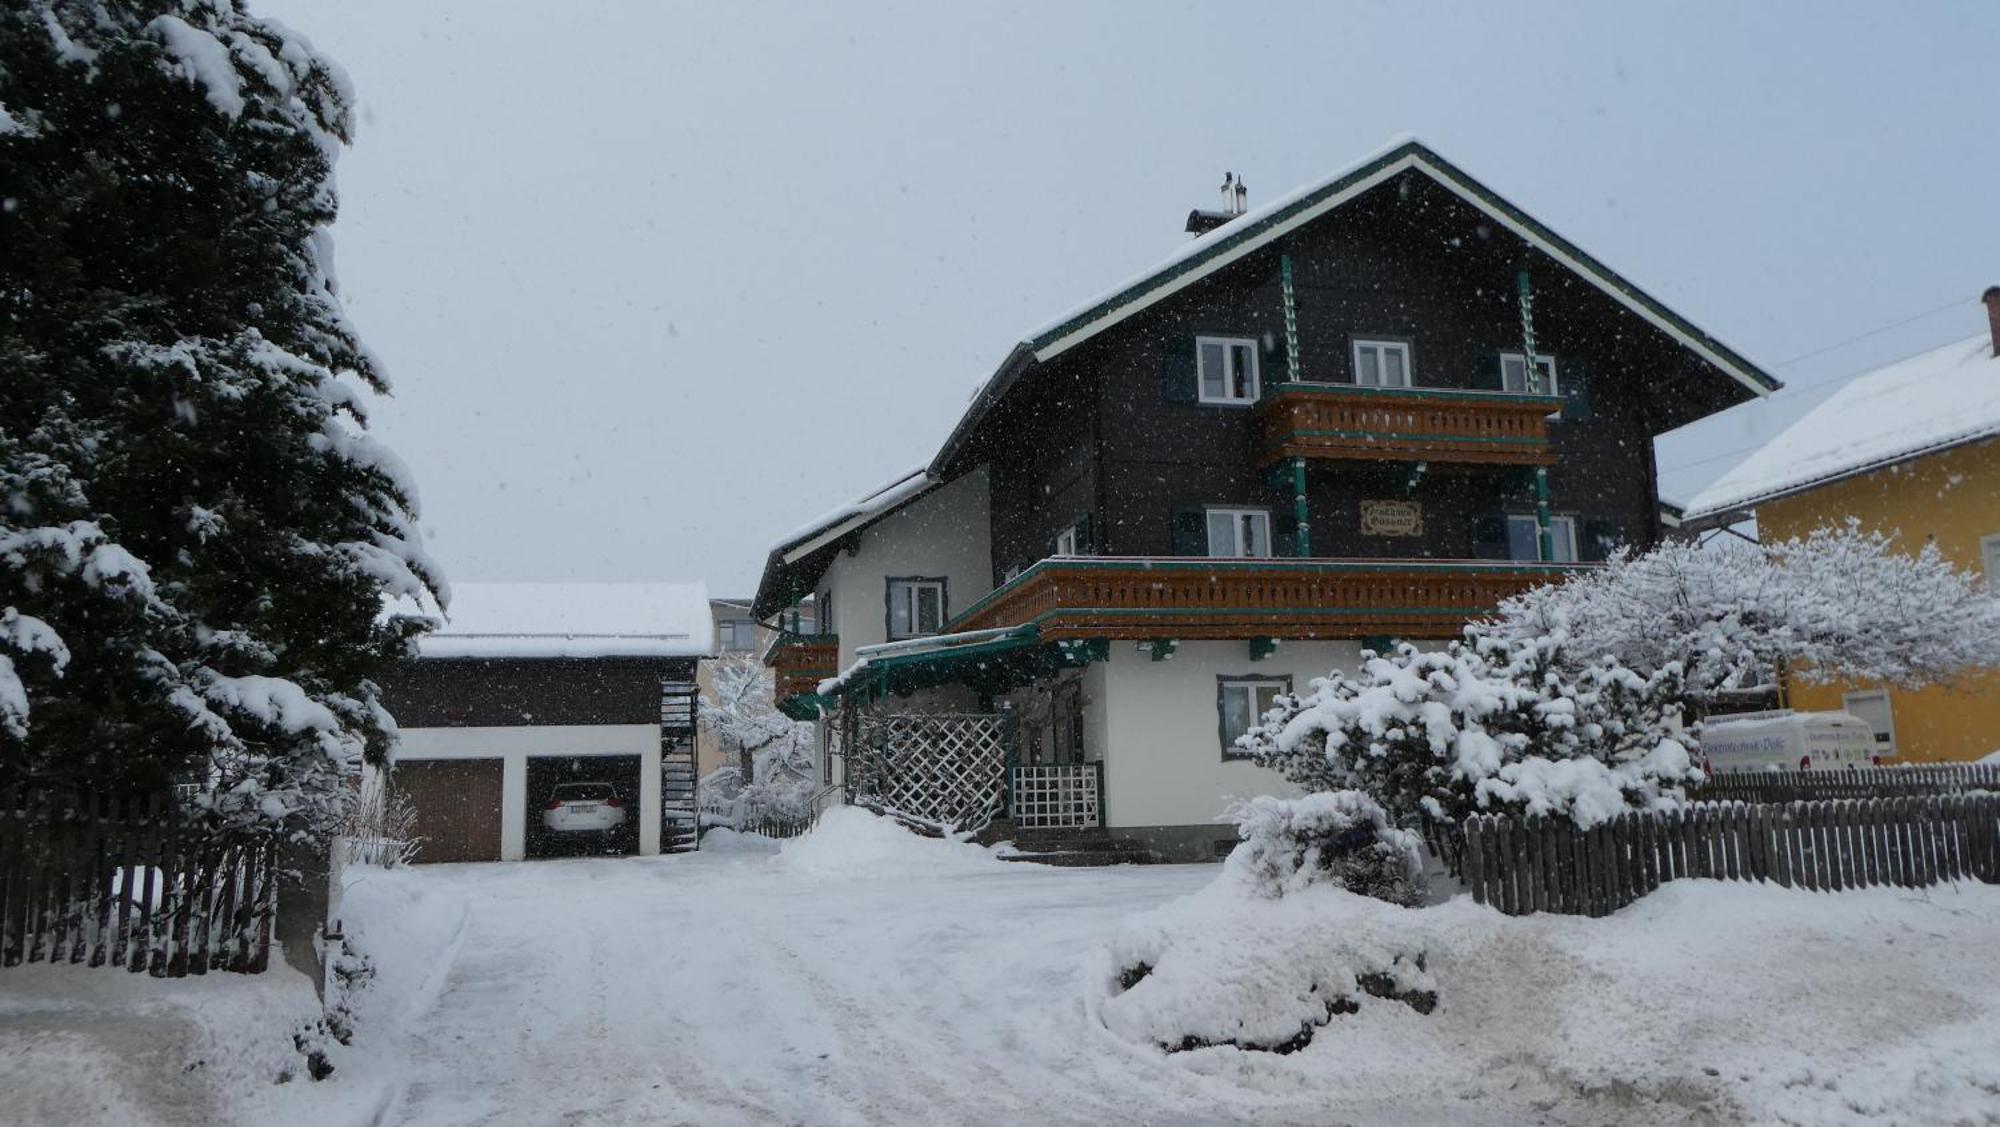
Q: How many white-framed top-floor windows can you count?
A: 3